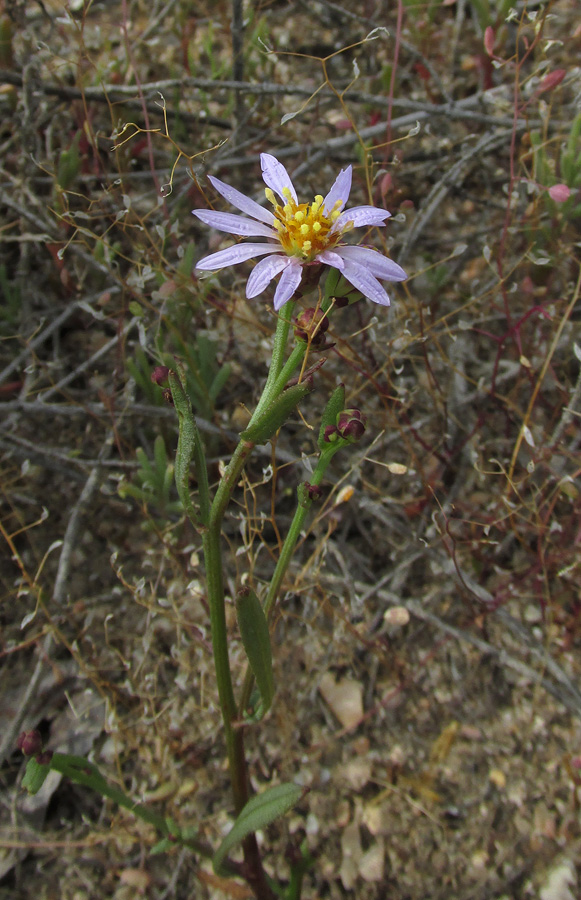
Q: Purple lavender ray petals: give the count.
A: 11